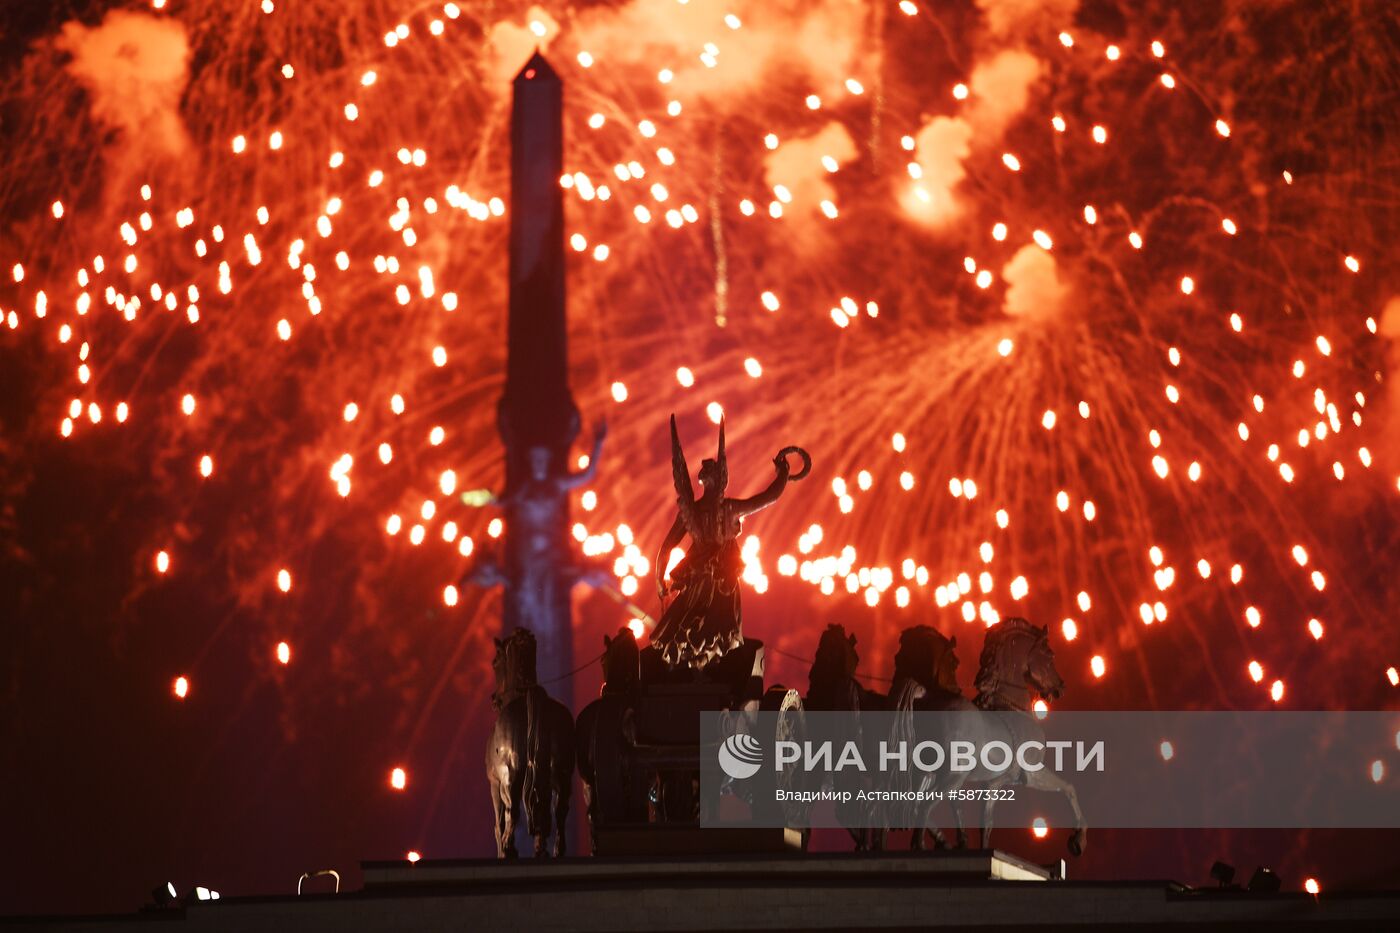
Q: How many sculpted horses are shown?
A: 5